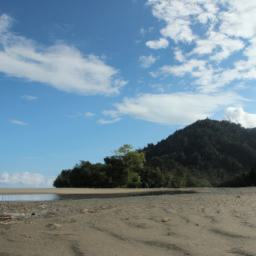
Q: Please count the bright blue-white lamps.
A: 0